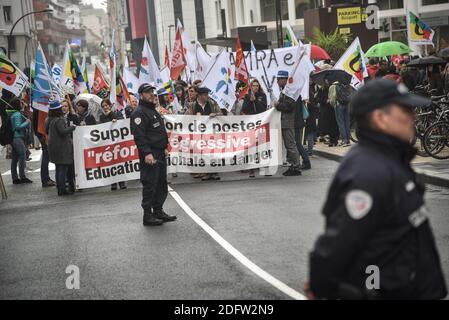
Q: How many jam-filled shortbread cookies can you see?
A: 0